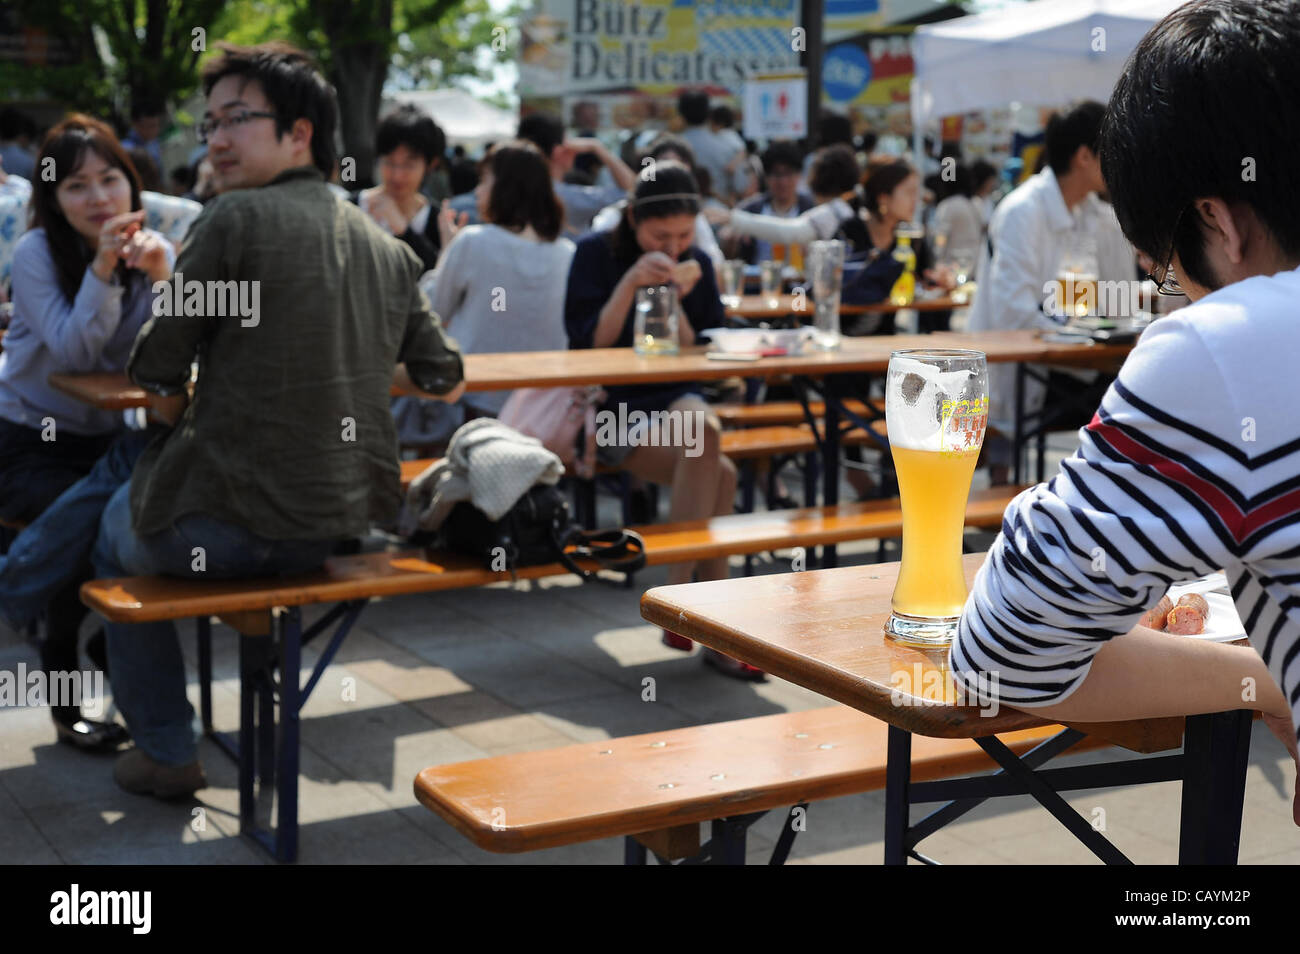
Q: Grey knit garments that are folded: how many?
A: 1